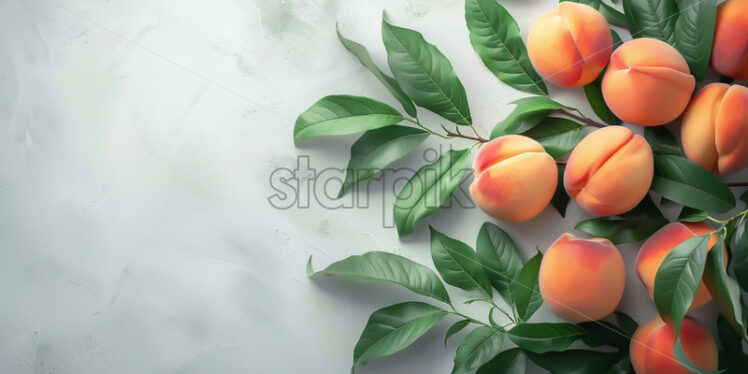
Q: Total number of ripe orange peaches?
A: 9